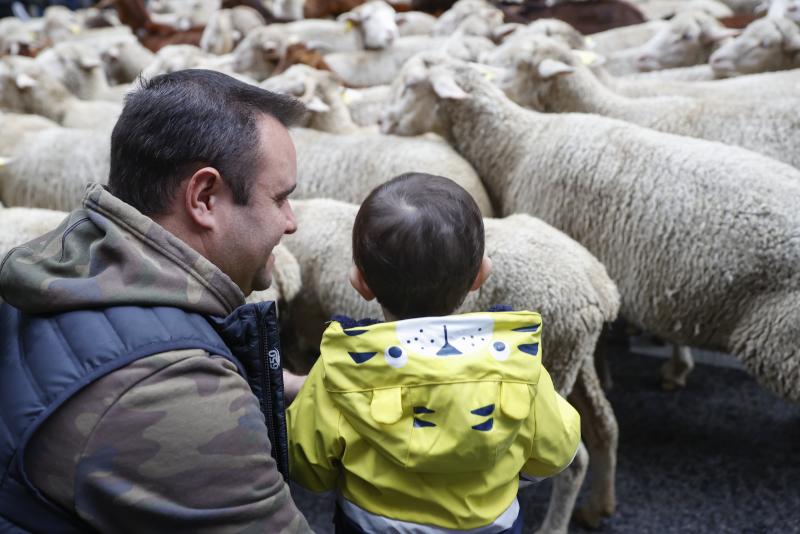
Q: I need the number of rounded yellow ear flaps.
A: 2